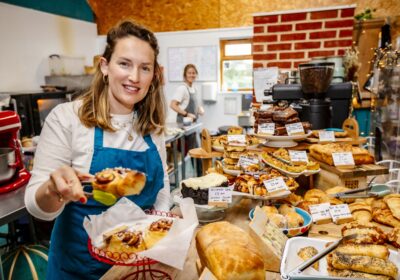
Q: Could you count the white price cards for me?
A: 11